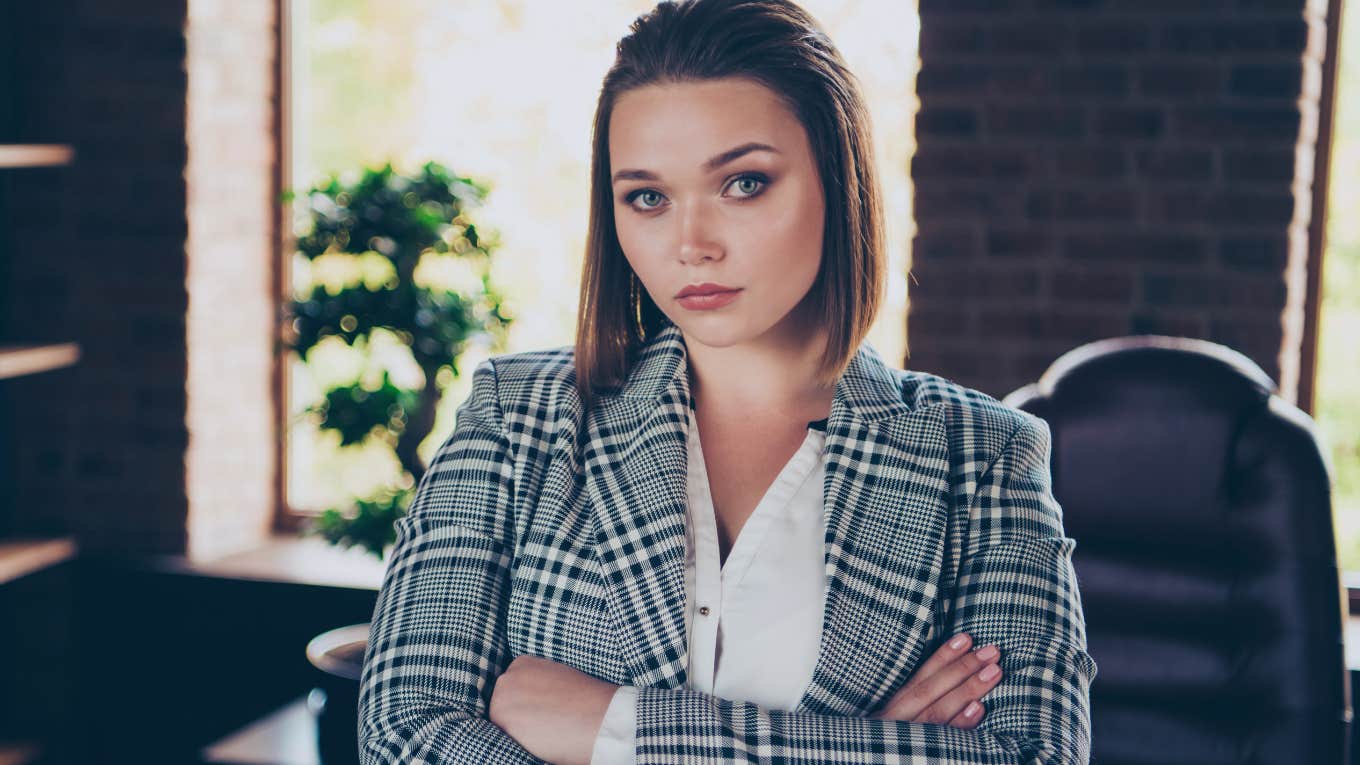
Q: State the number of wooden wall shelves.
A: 3